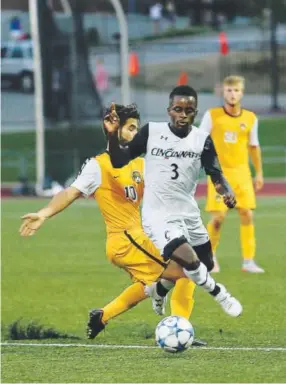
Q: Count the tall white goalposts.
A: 2